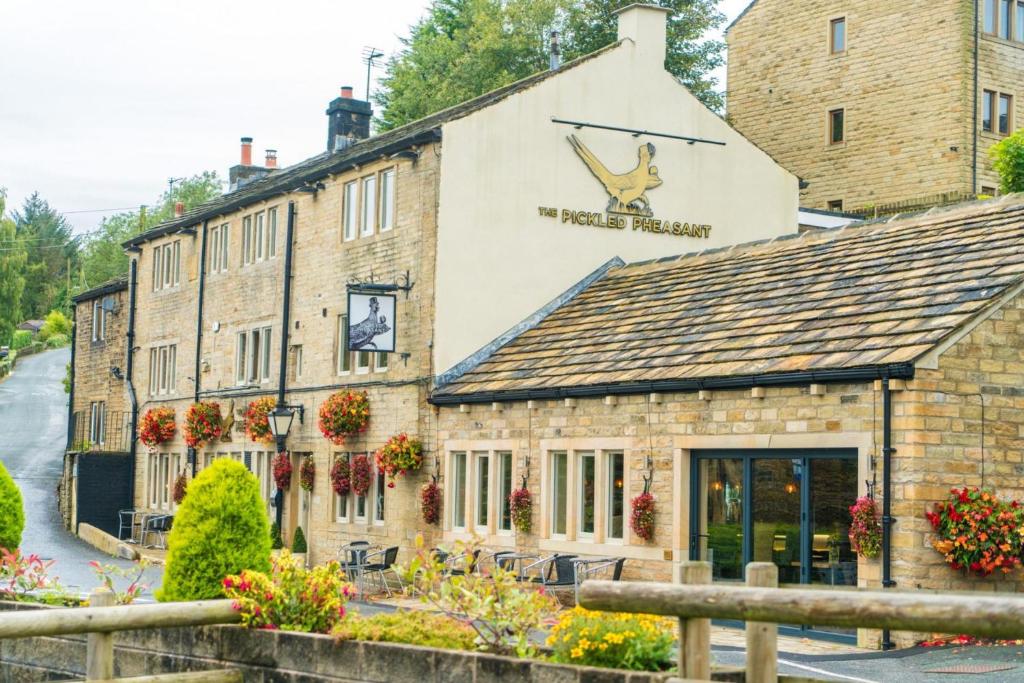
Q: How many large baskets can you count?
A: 6